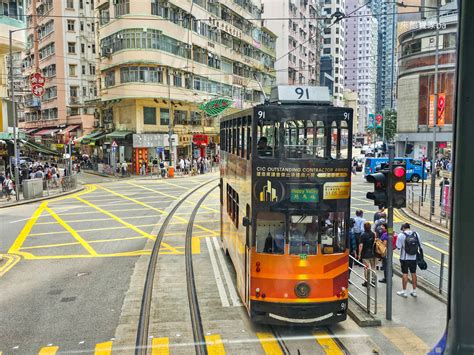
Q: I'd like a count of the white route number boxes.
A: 1